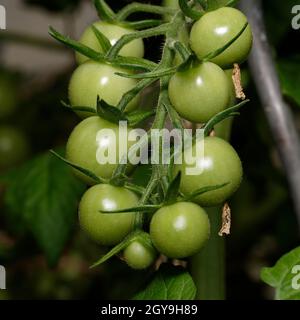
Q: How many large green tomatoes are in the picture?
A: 8